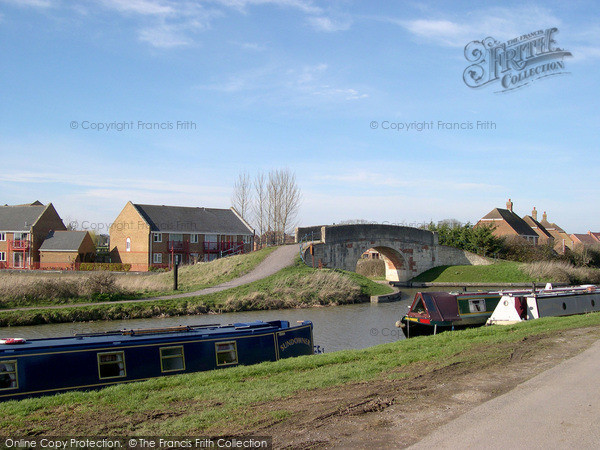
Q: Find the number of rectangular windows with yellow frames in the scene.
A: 4